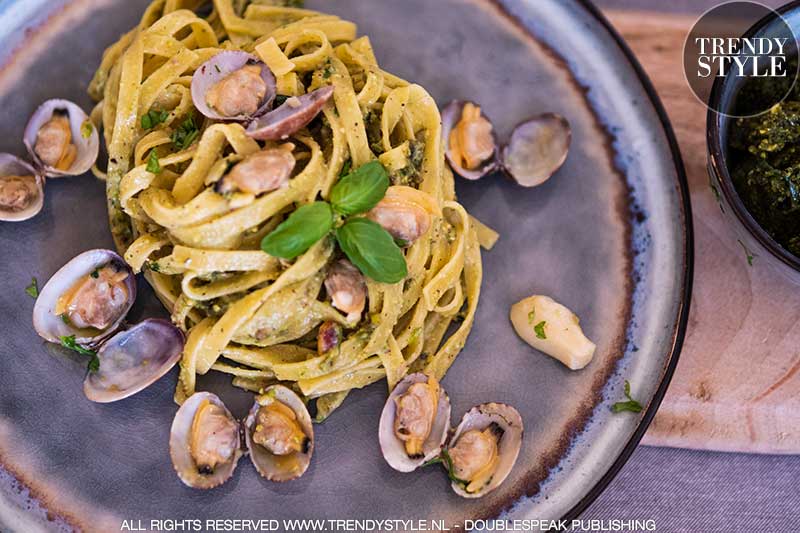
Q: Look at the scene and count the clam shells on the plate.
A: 12